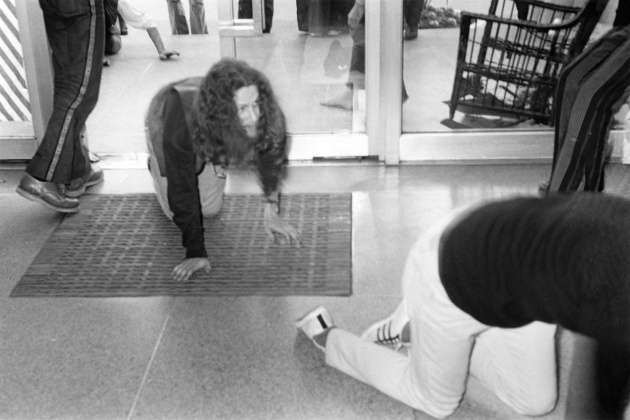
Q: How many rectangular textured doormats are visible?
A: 1